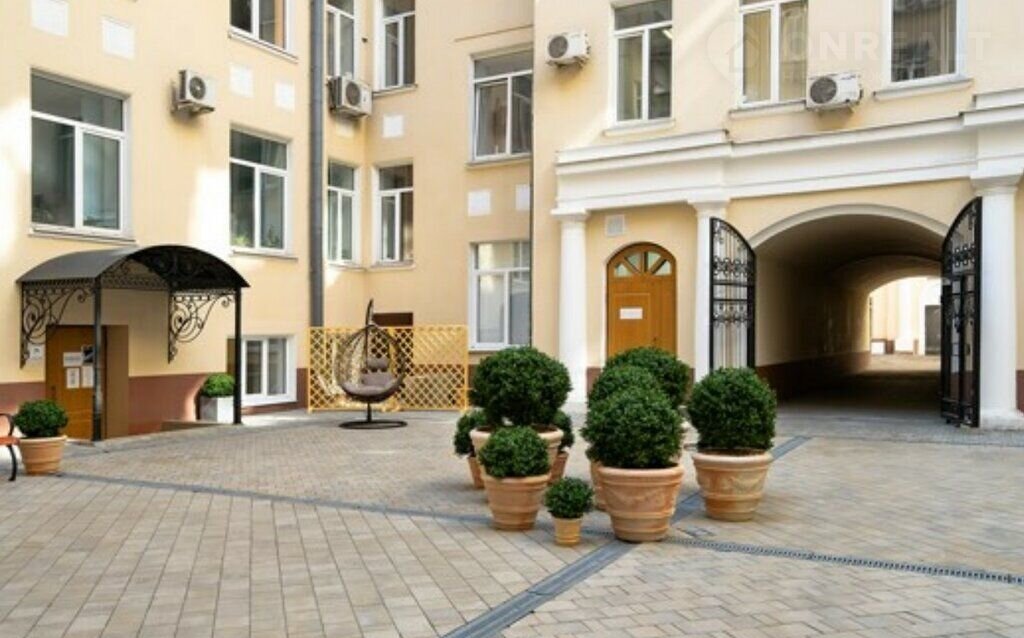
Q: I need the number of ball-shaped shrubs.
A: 11